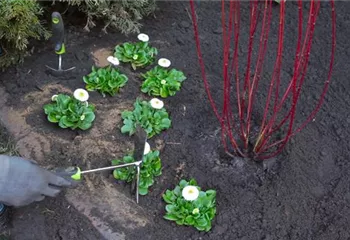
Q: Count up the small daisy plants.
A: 7